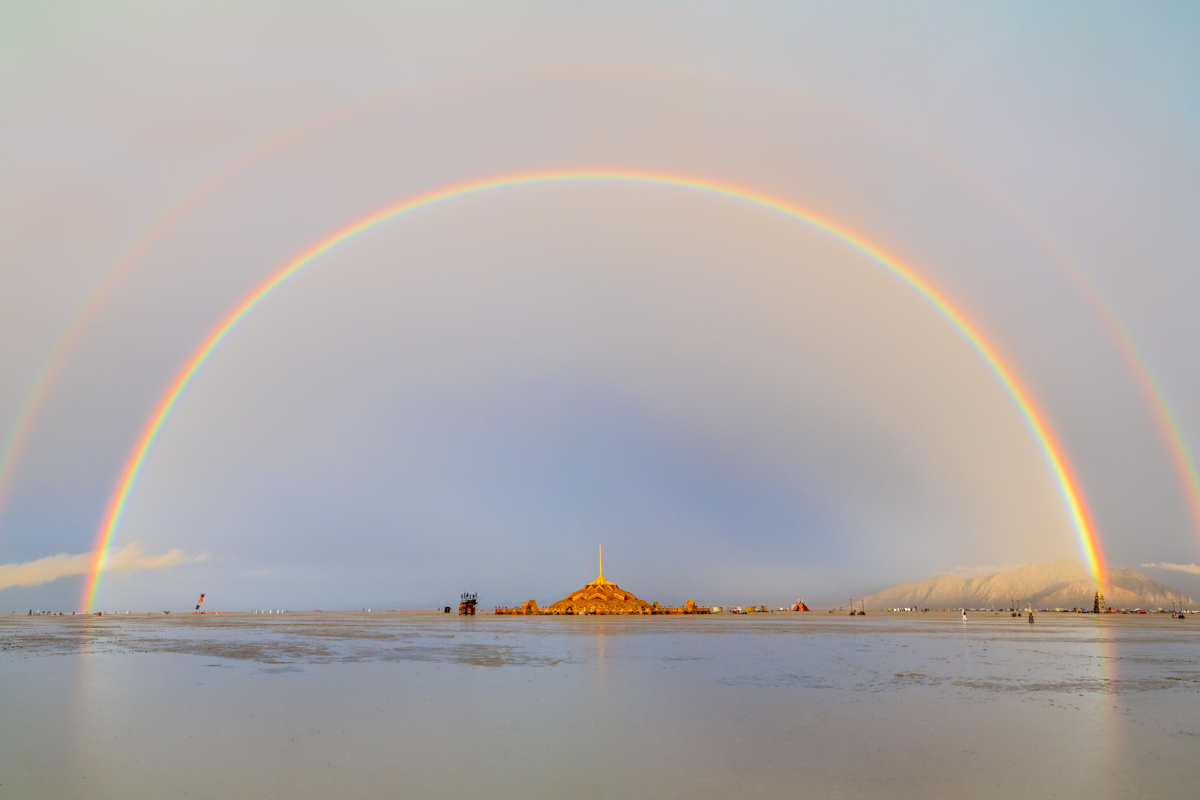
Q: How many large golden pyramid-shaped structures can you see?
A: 1